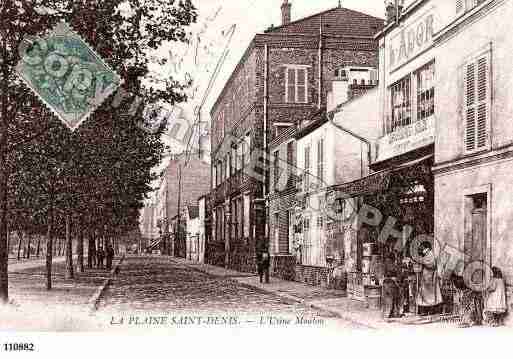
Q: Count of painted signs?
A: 2